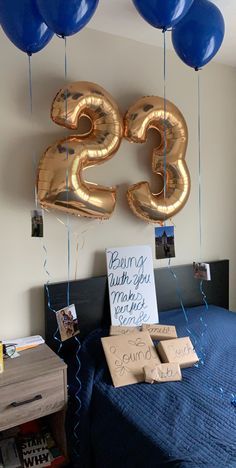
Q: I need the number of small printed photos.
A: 4